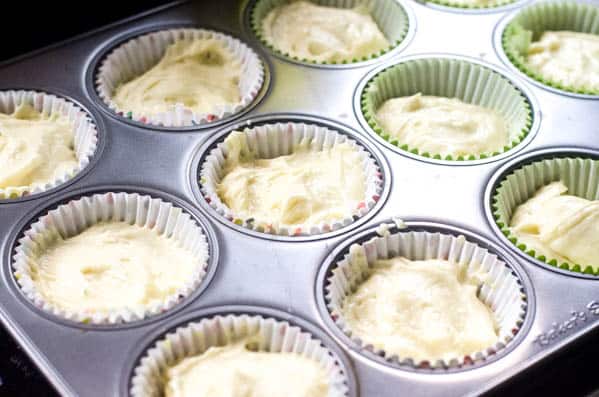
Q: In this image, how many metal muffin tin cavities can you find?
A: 11